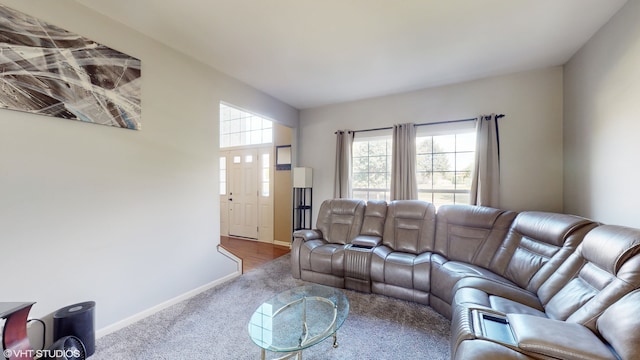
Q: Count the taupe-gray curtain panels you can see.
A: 3